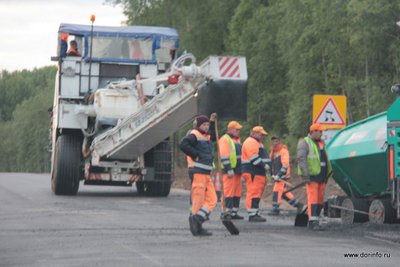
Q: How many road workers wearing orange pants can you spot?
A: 5